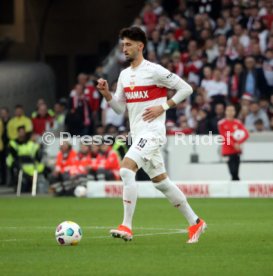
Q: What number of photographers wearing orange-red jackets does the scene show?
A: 4